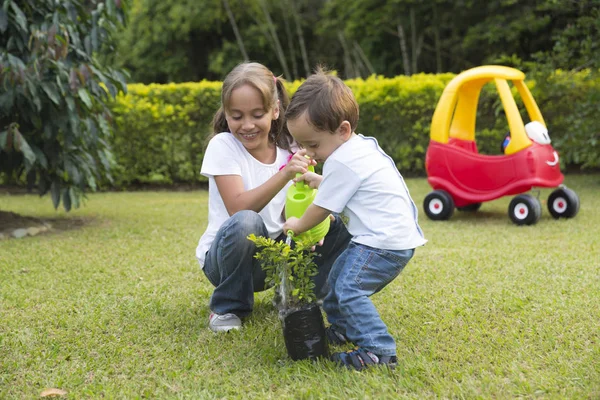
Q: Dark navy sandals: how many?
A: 2